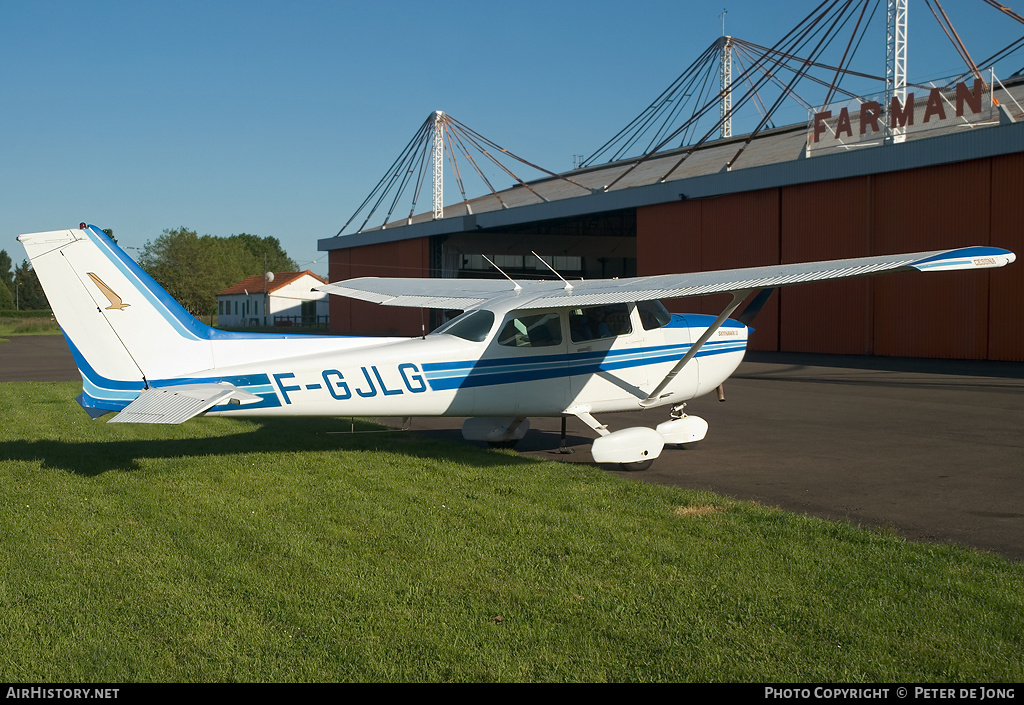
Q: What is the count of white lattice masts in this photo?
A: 3